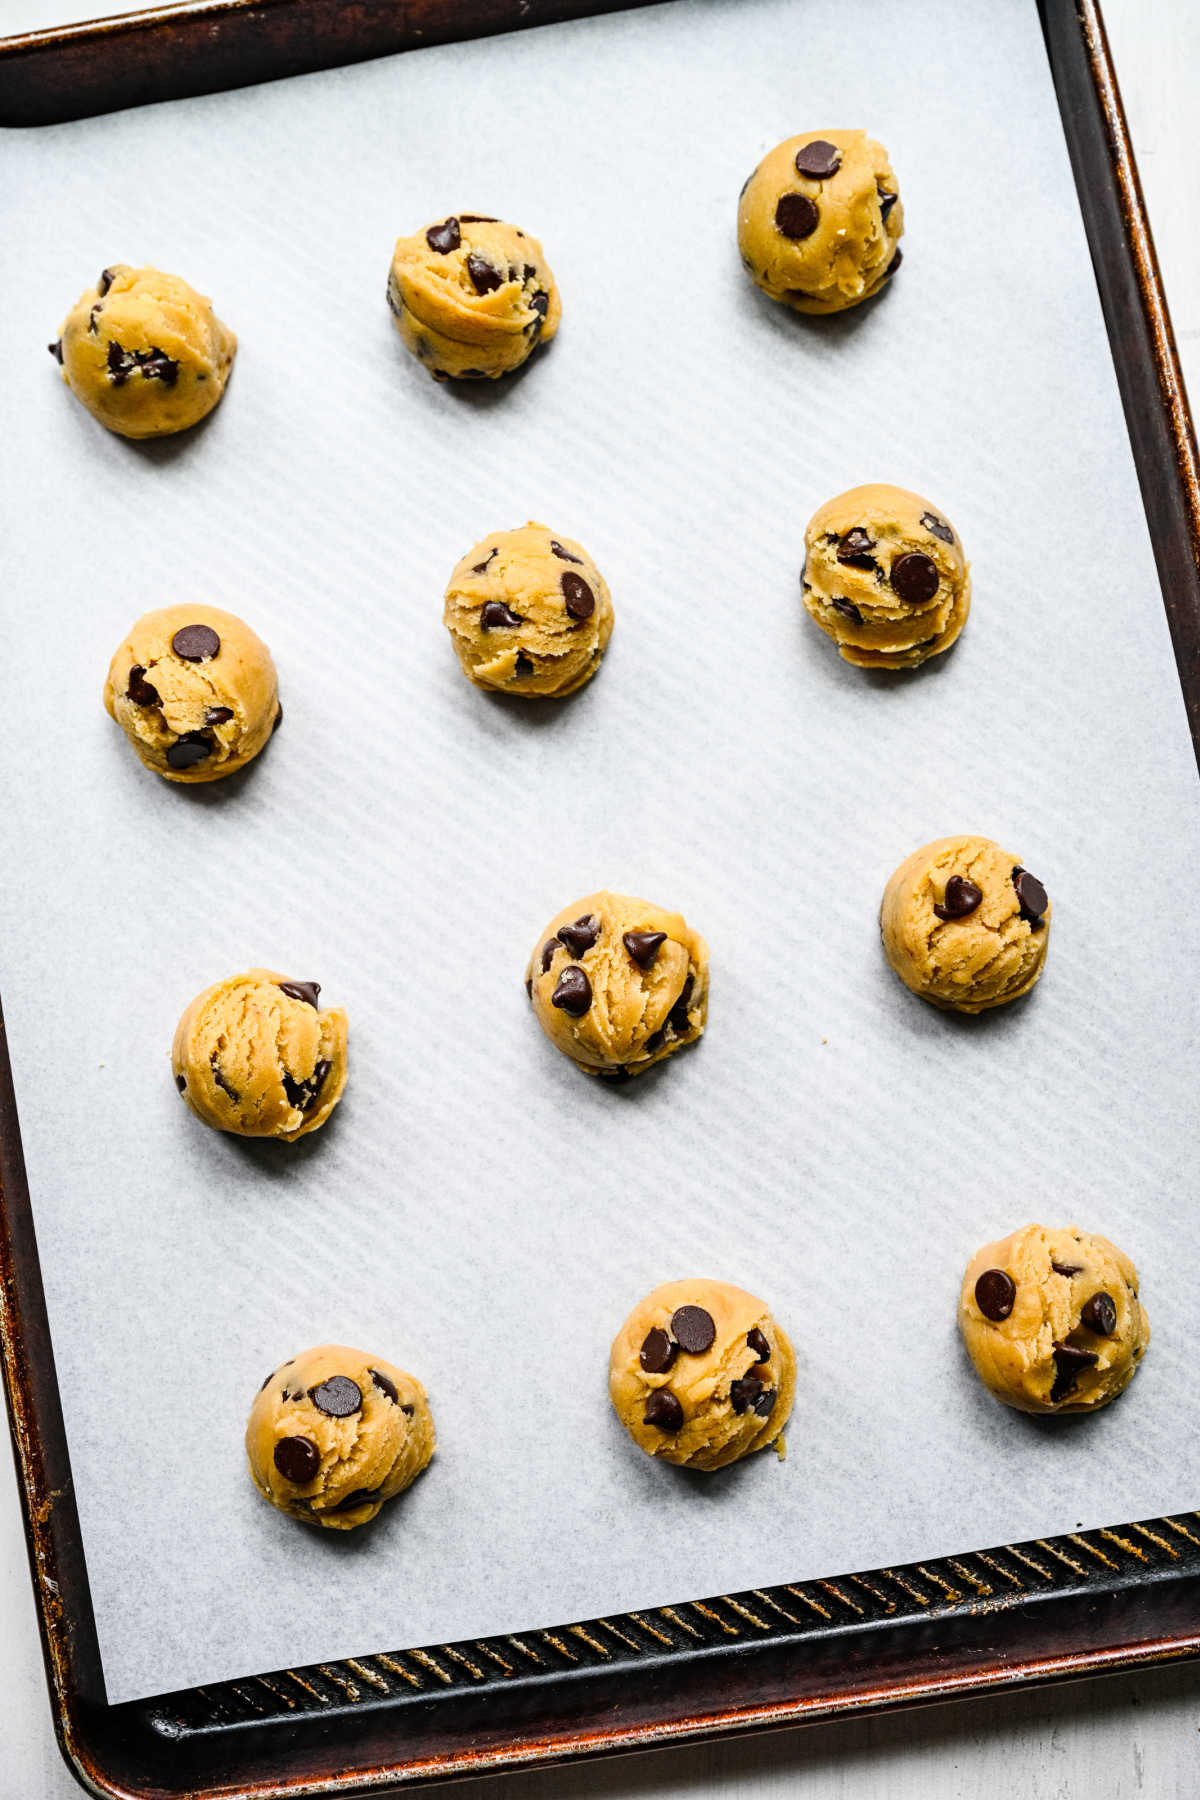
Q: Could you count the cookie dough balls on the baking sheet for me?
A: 12